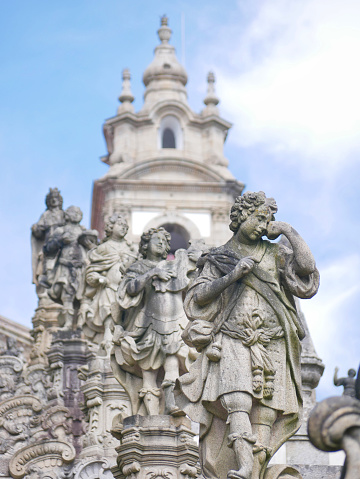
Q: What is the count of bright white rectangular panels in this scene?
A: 2